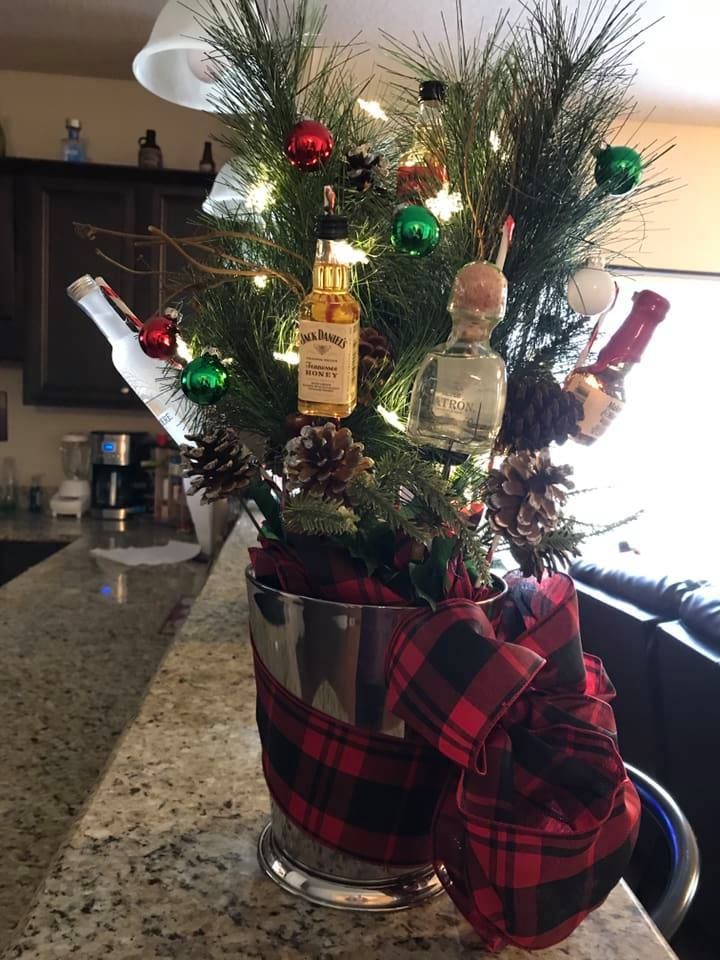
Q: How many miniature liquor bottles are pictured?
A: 5